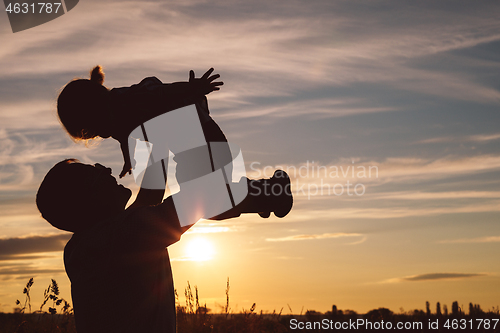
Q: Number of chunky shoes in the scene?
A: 2